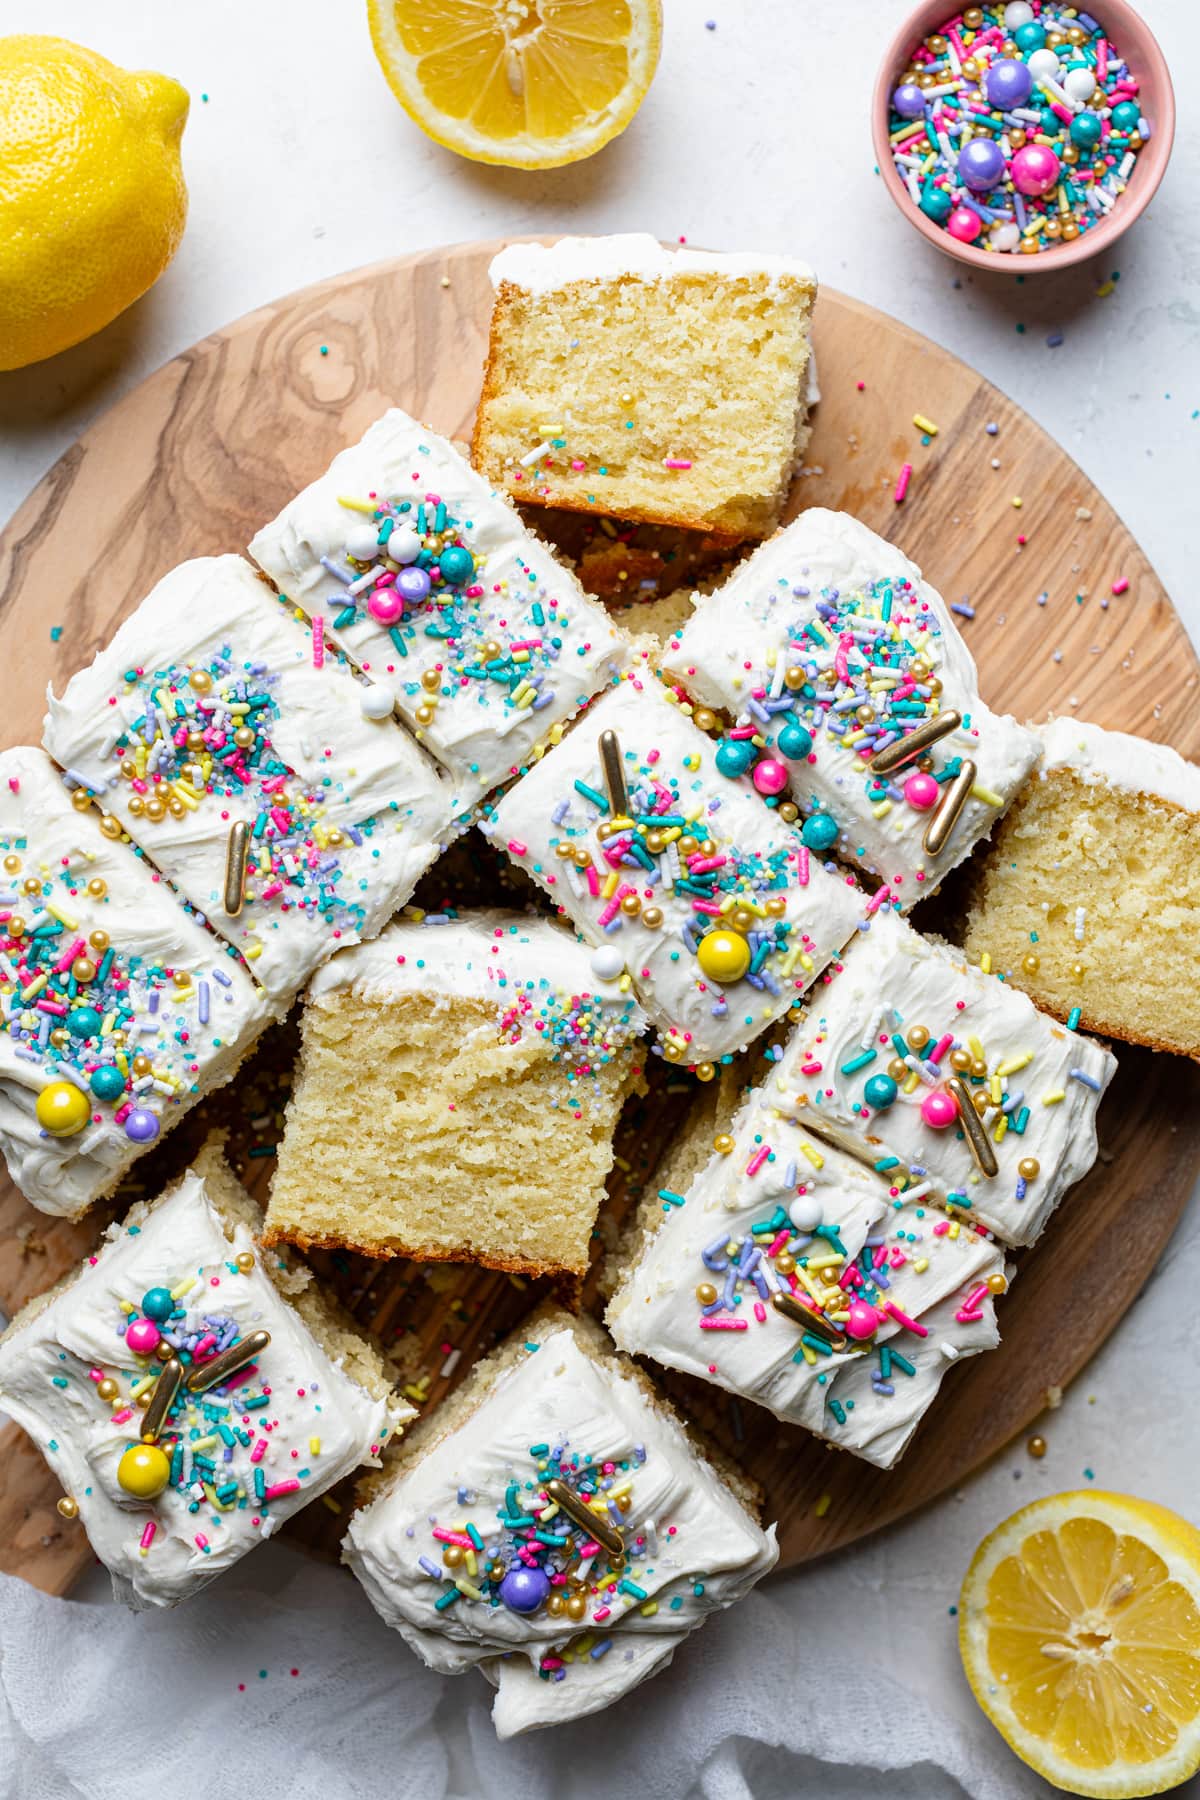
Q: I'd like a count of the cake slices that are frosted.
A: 12